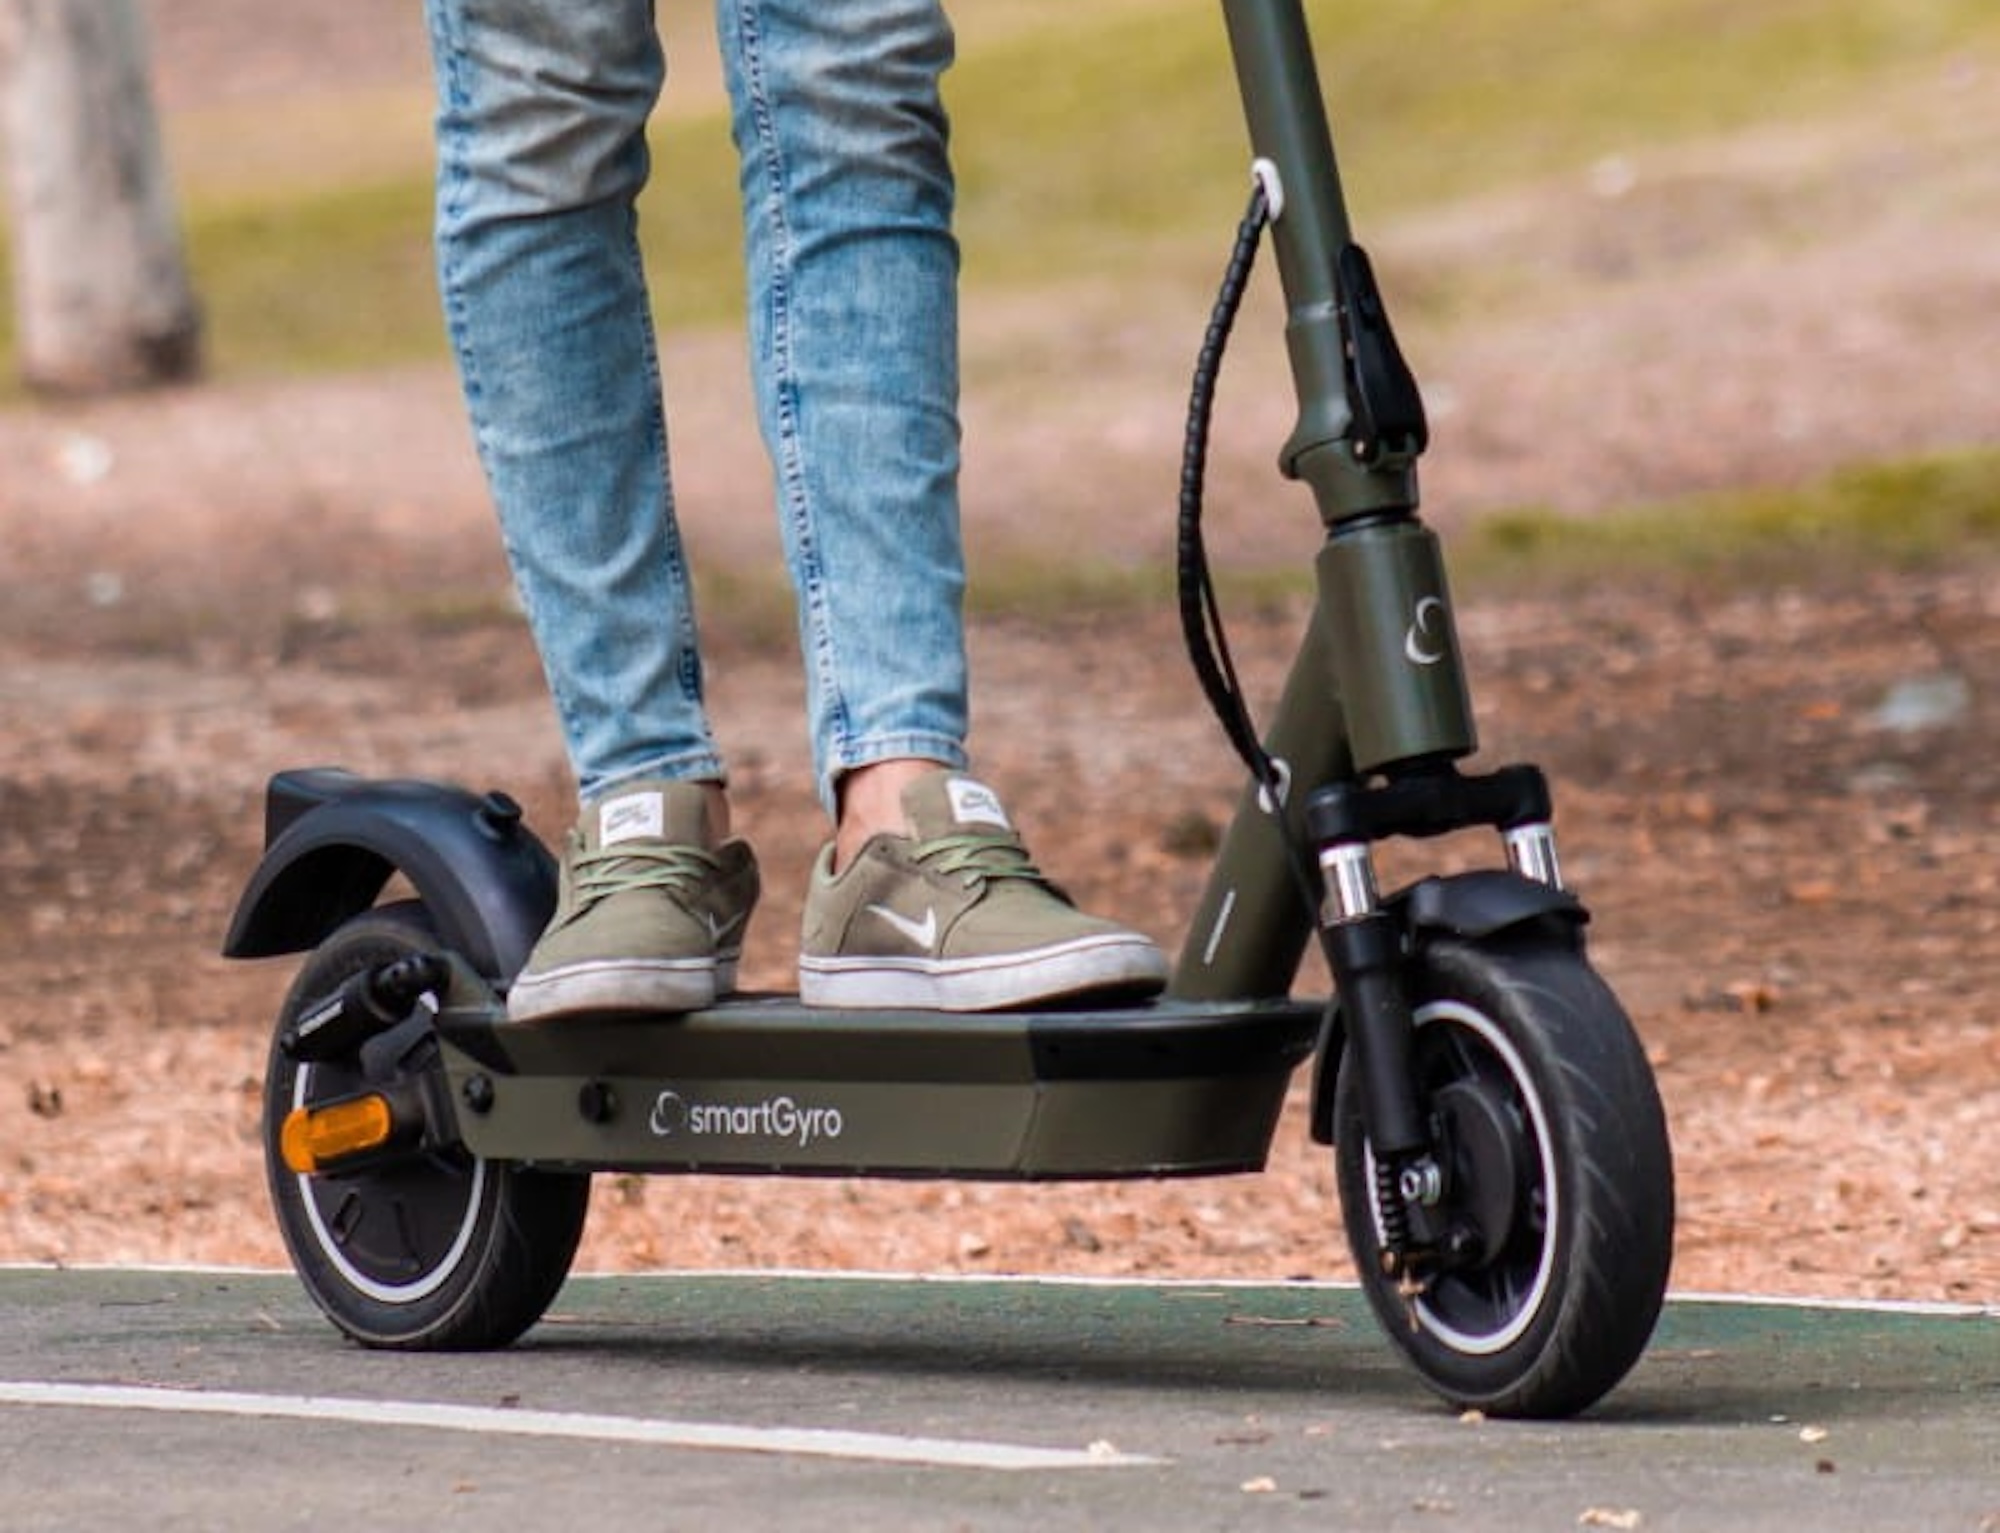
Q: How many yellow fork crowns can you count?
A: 0